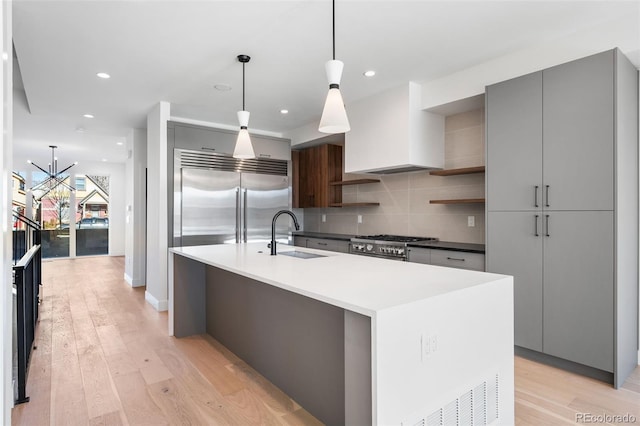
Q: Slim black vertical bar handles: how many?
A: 4